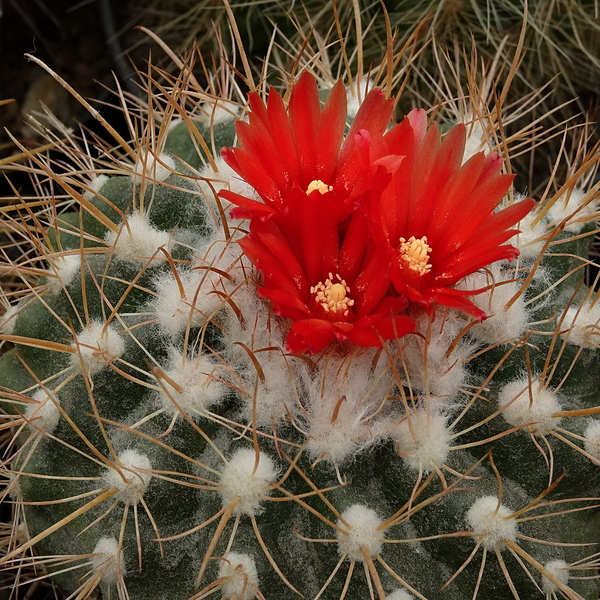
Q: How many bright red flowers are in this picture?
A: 3